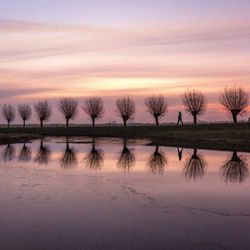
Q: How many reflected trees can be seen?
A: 9